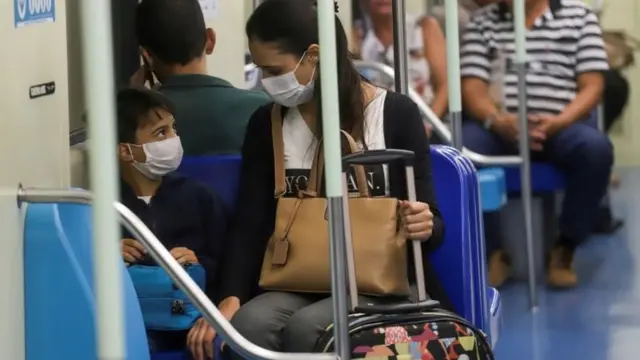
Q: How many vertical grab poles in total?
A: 5